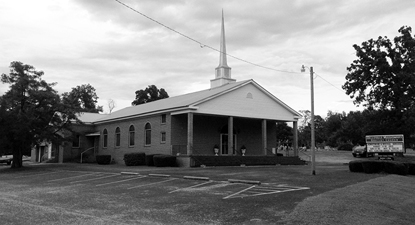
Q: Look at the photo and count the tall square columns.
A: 4